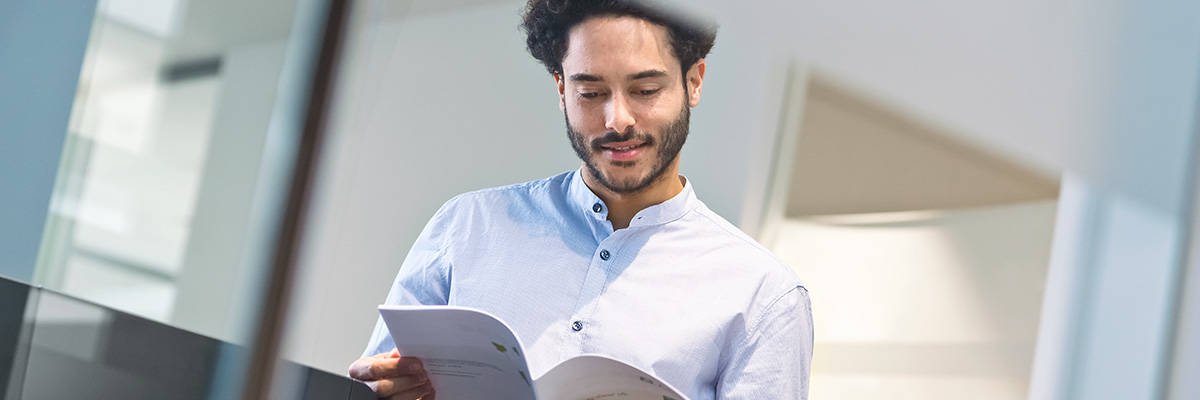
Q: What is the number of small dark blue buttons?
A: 3